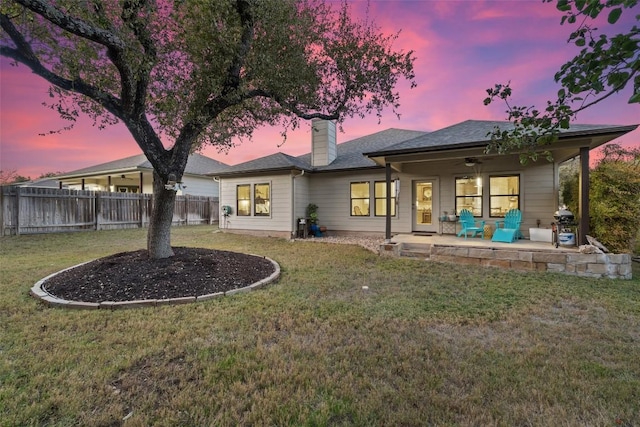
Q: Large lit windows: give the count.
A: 6